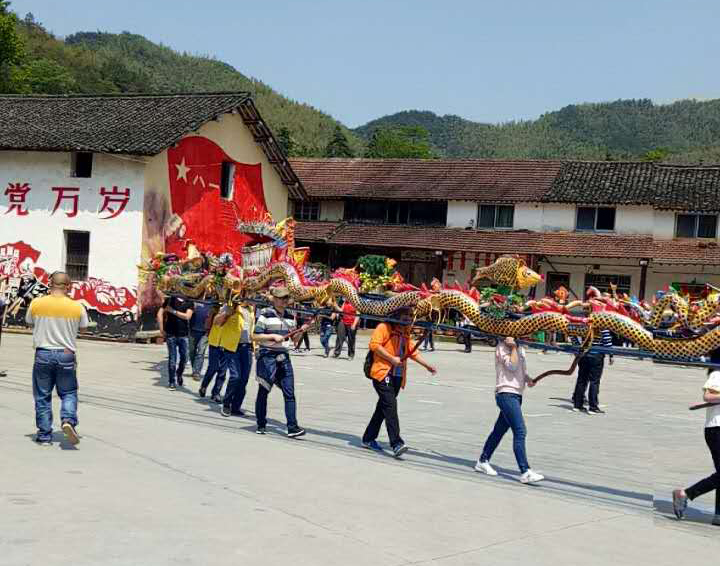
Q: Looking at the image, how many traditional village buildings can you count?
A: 2